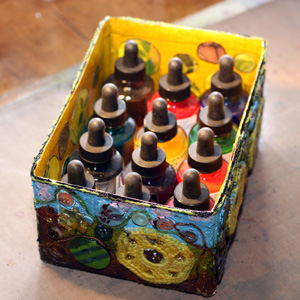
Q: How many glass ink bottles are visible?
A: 12